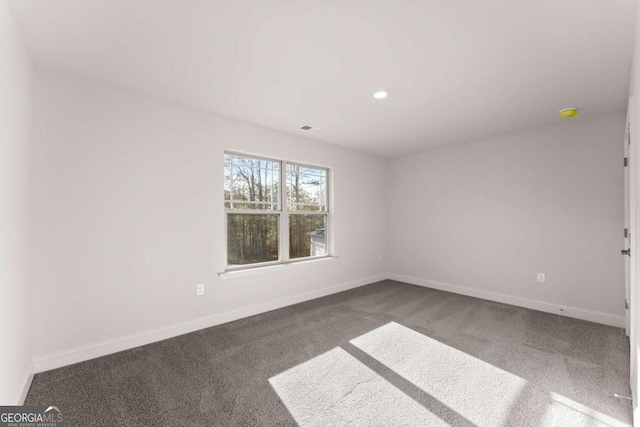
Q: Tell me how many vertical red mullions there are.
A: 0